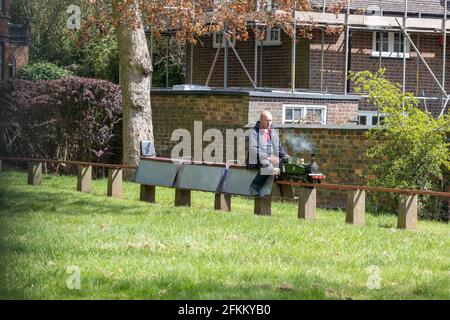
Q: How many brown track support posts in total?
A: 10